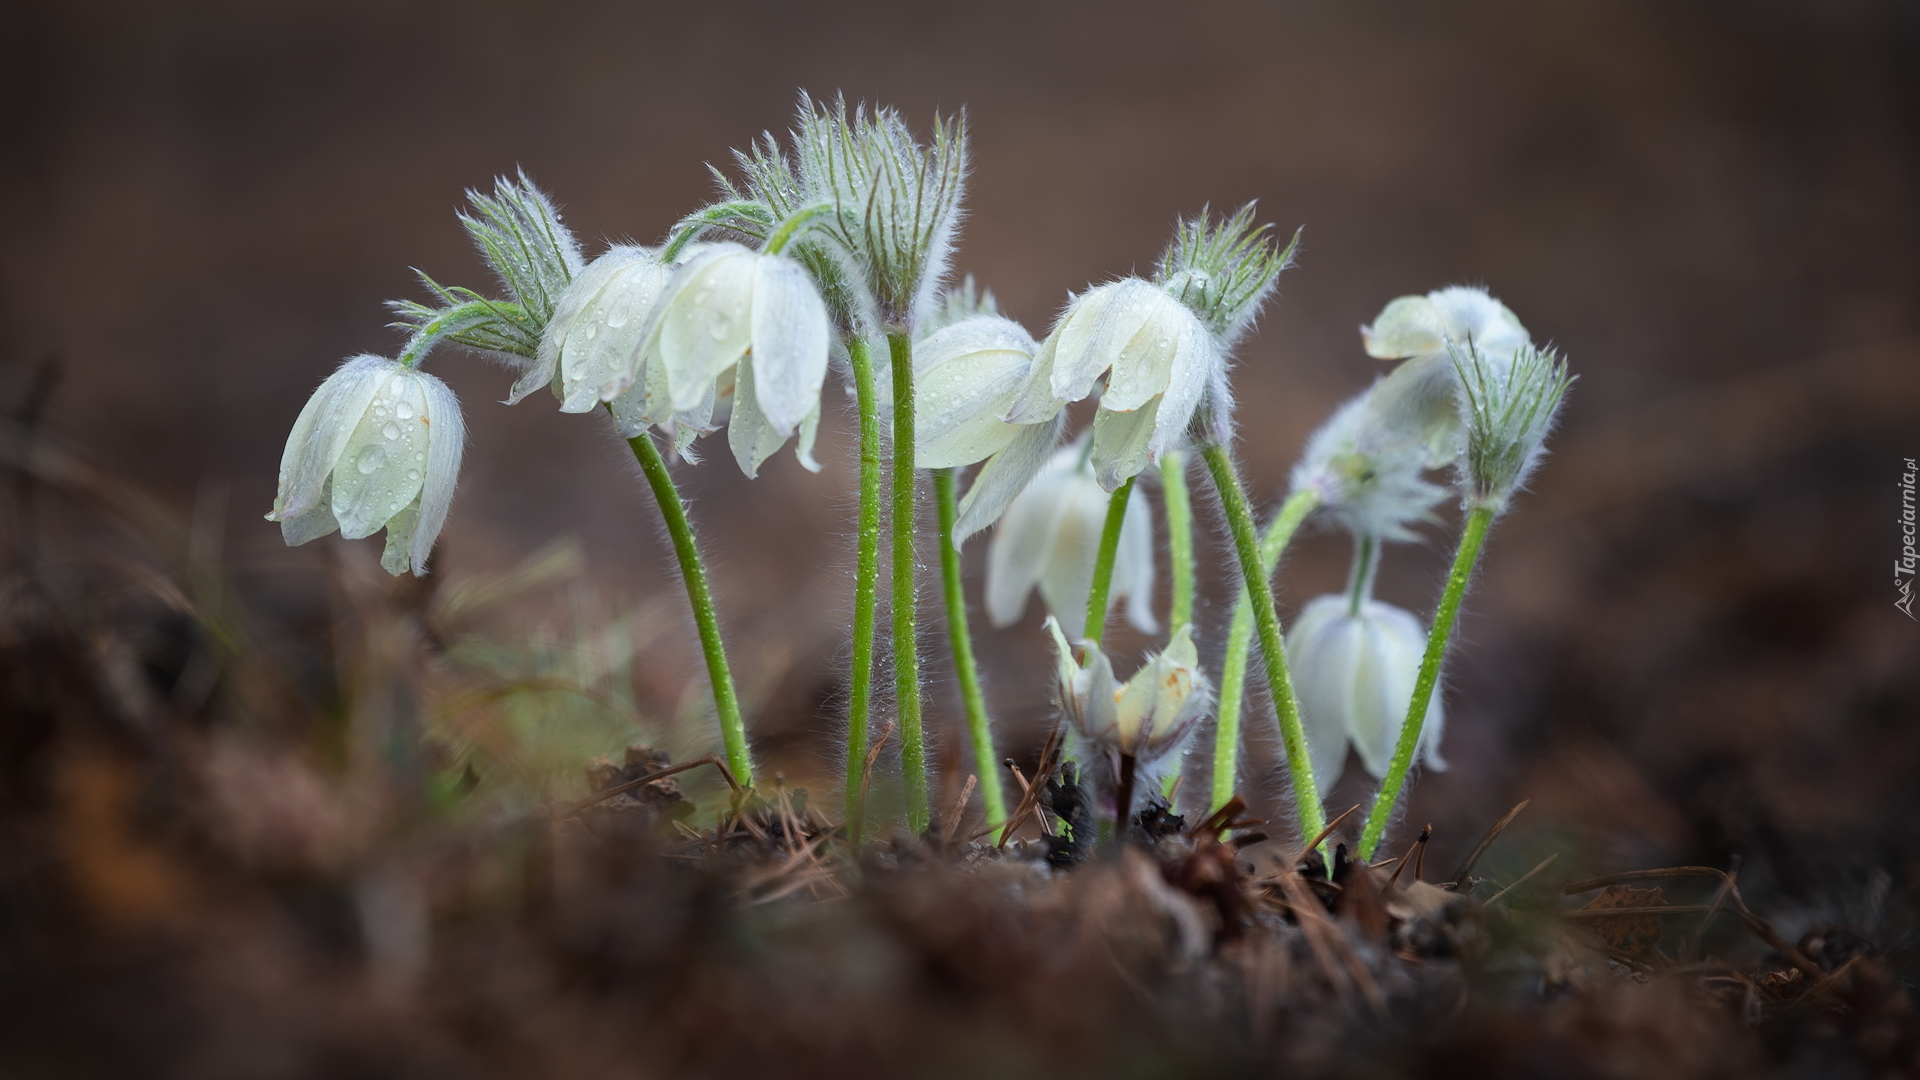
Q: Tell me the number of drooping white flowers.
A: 8